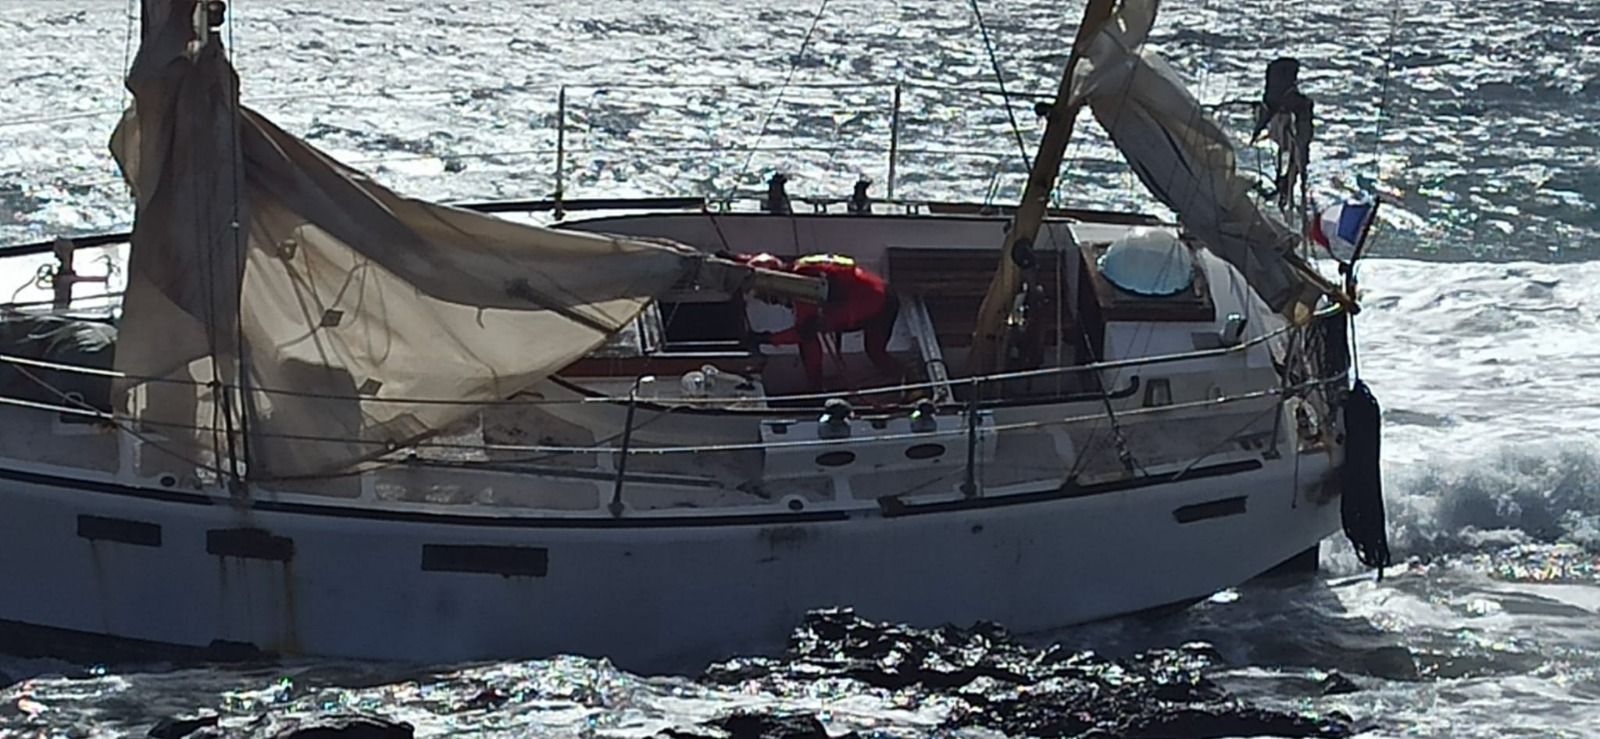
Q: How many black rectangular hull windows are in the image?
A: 4